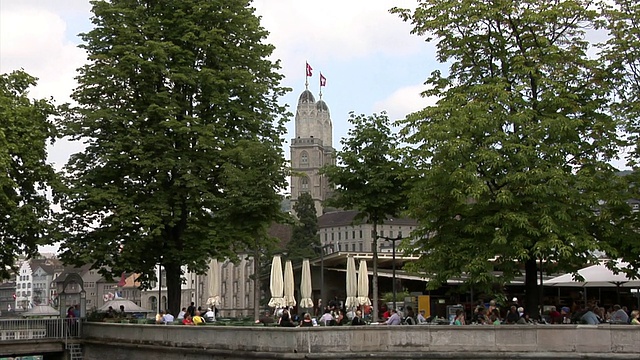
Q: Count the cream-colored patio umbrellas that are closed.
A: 6